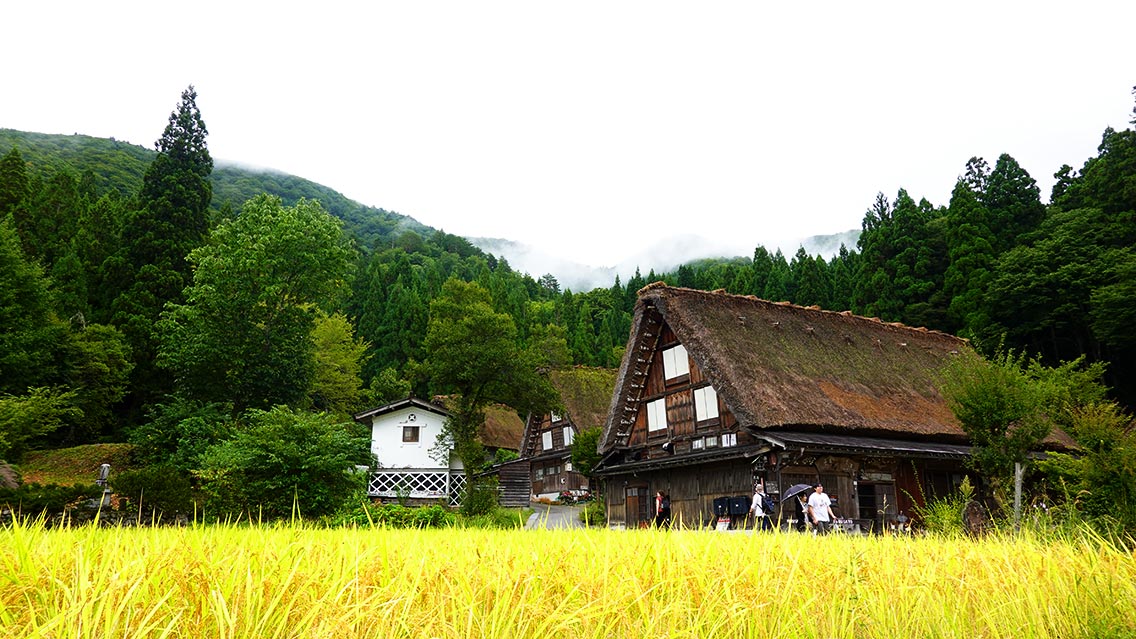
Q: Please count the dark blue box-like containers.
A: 2